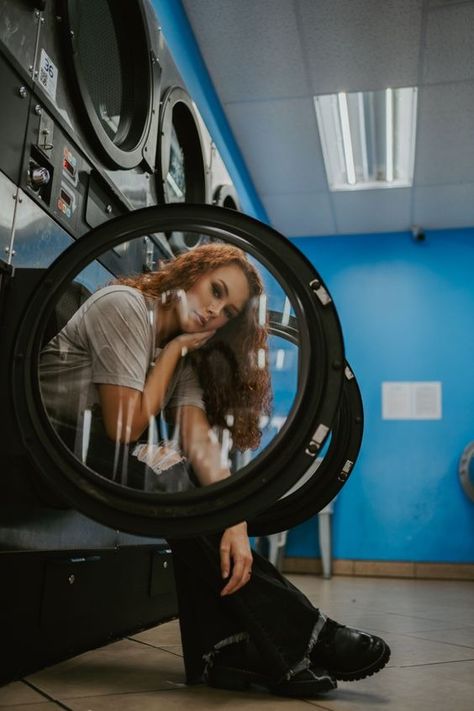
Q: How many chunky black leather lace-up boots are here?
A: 2